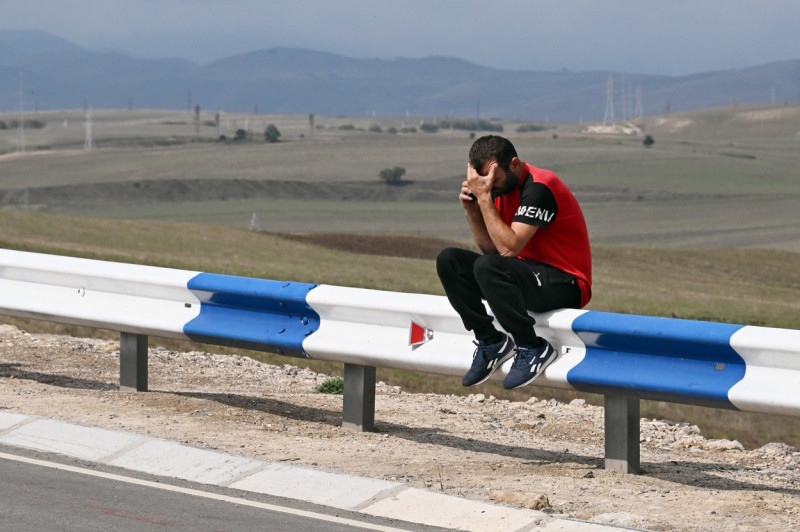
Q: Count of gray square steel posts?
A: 3